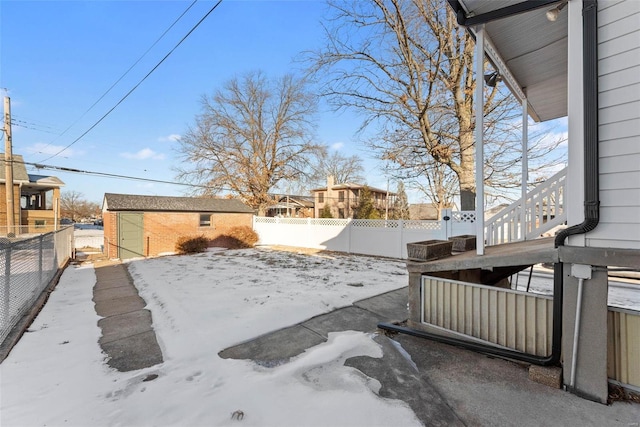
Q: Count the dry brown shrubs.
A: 2